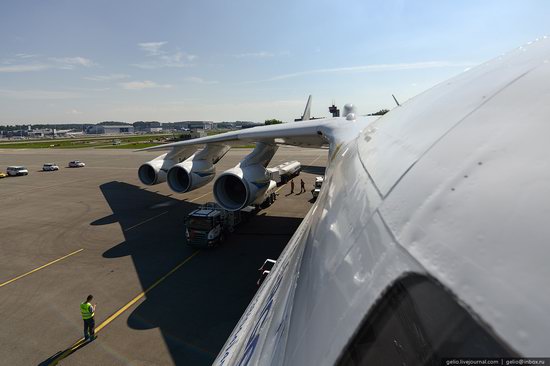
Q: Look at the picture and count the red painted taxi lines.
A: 0